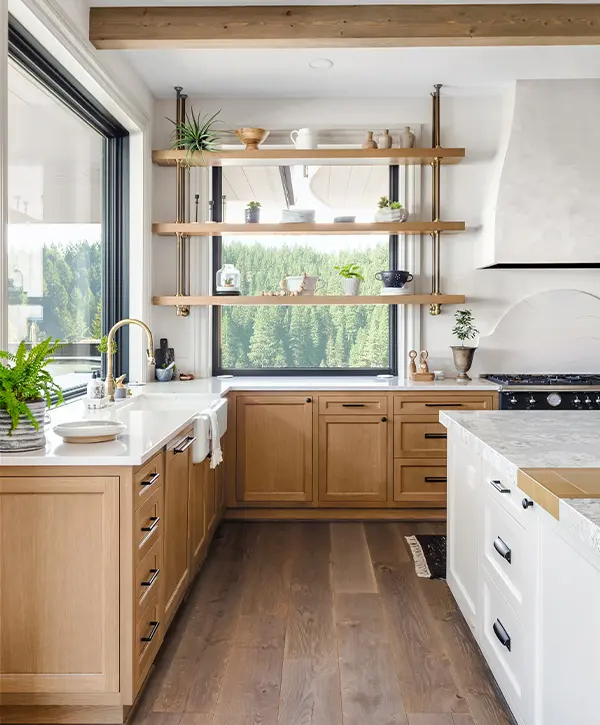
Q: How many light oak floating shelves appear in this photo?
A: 3